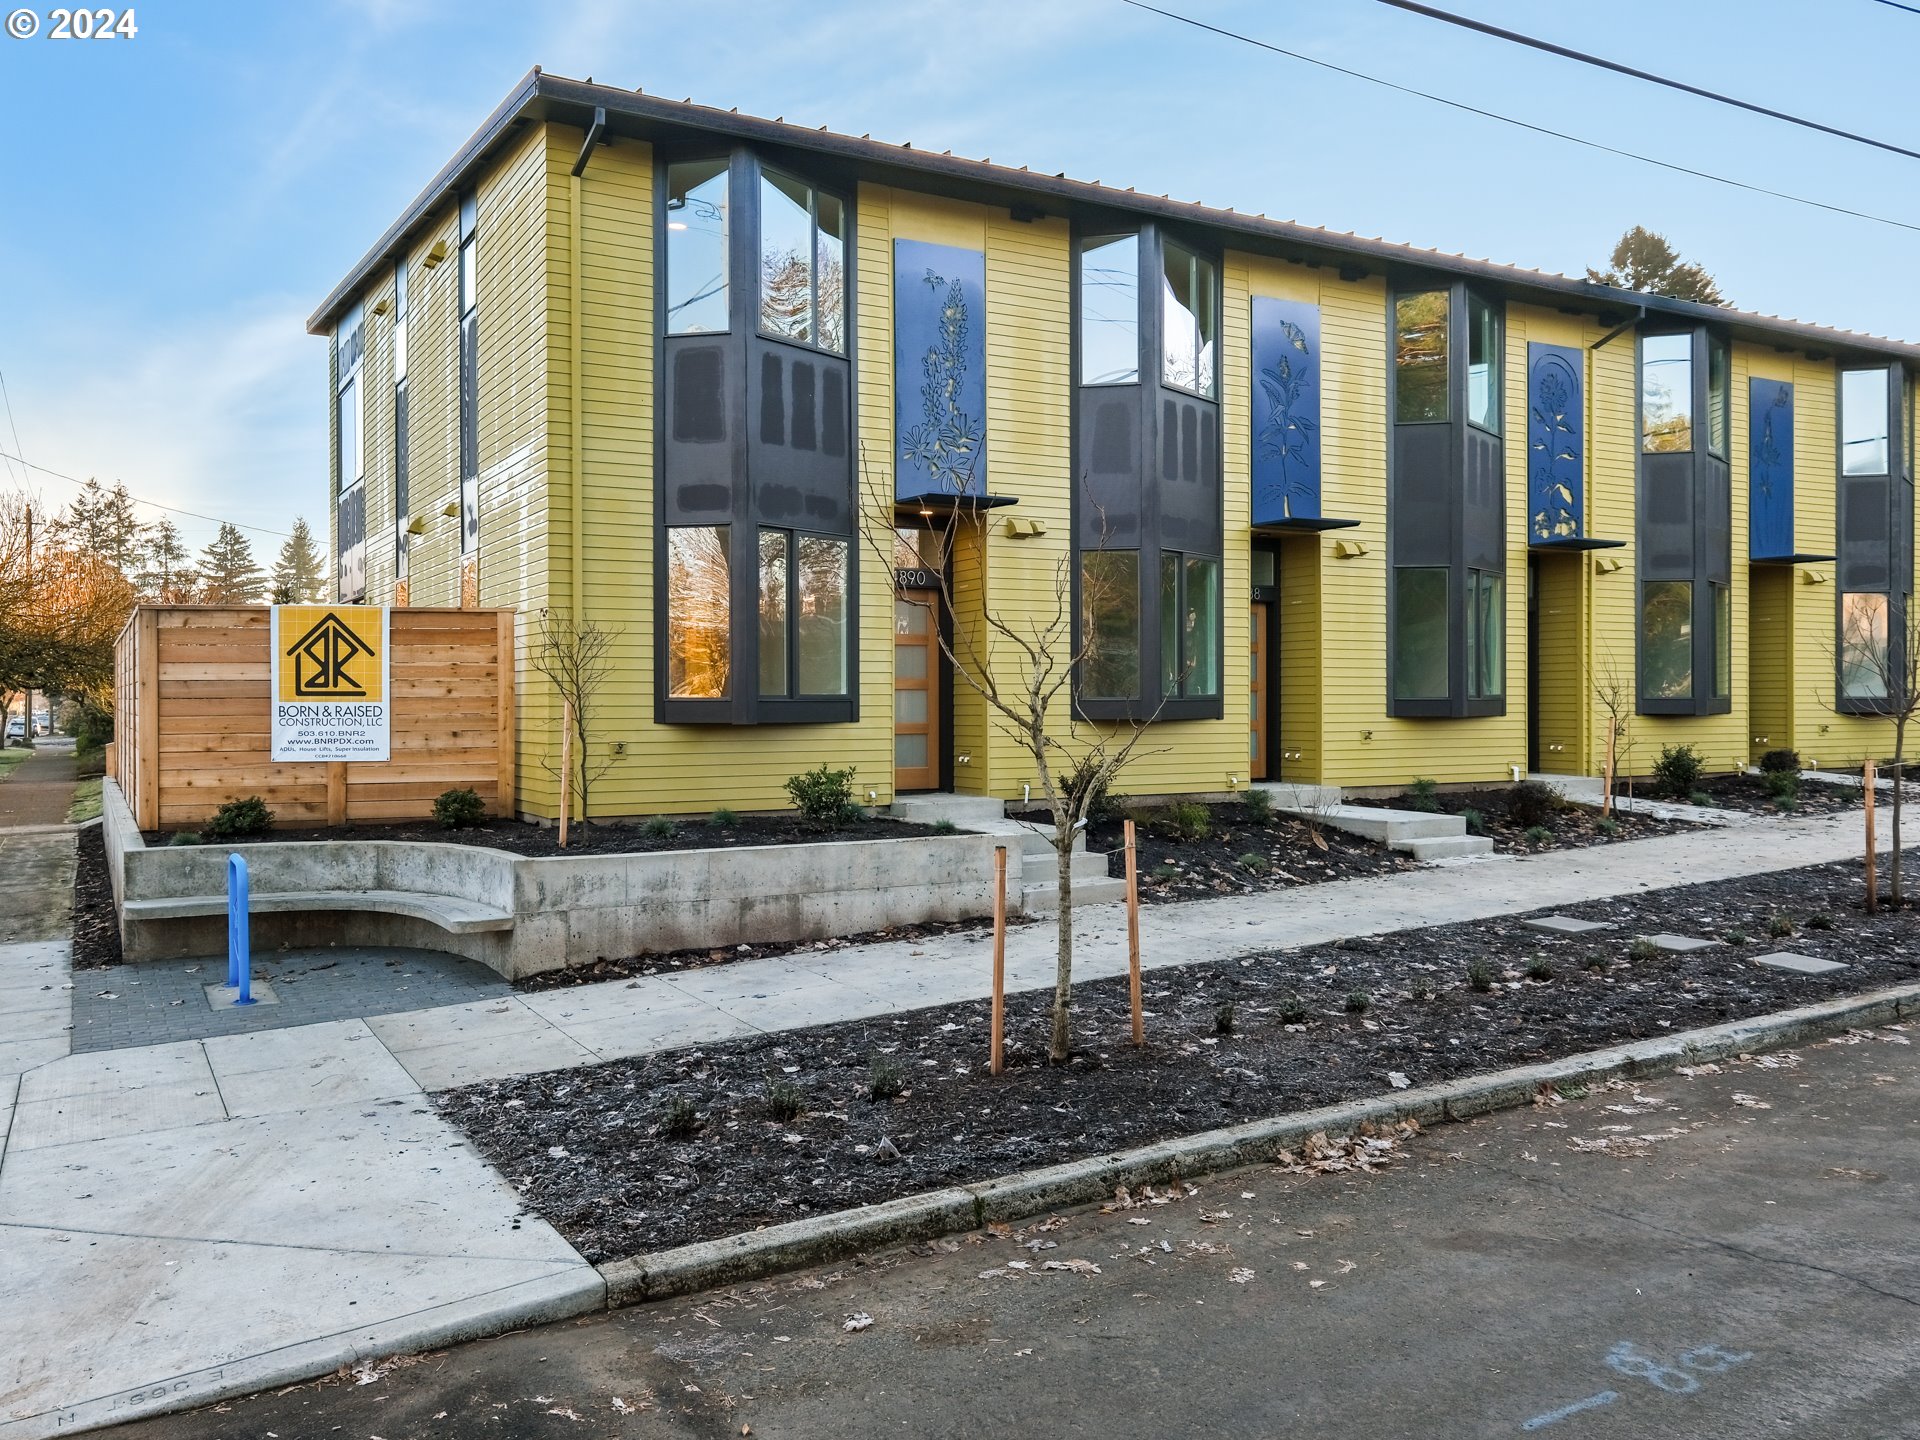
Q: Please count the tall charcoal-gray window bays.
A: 5